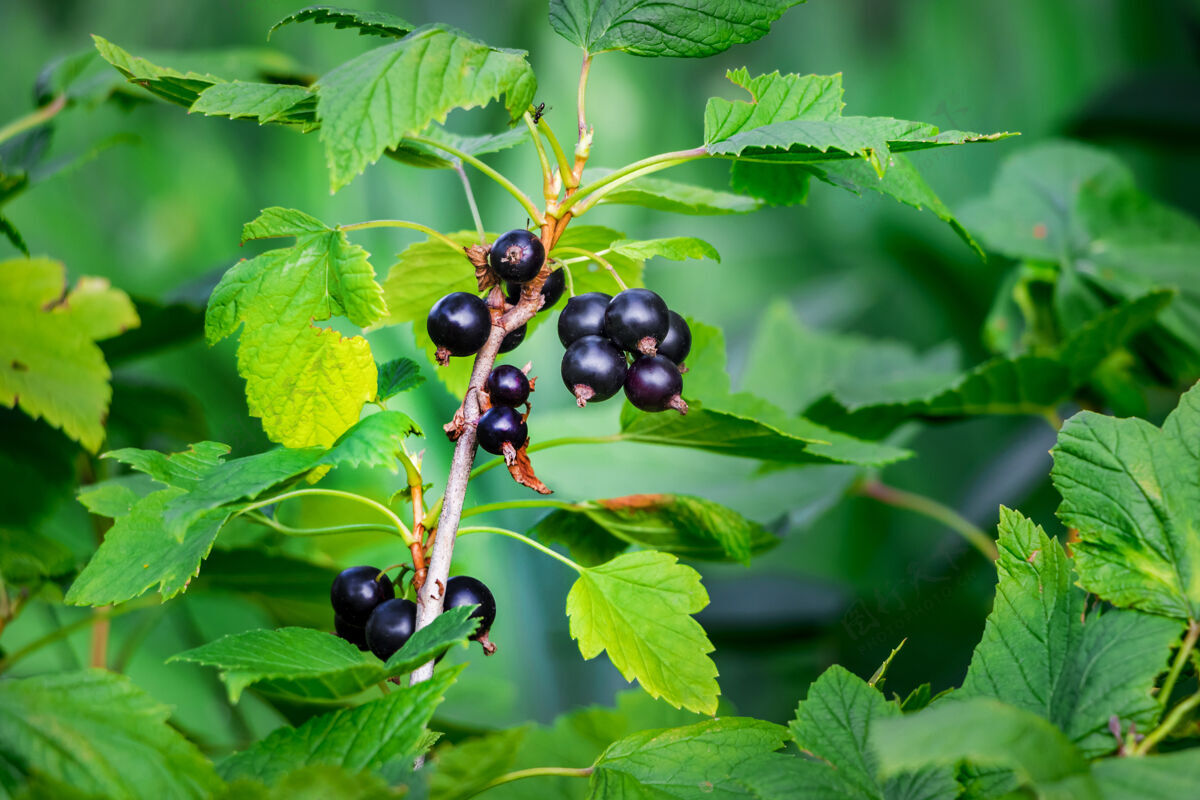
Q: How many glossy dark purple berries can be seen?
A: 15